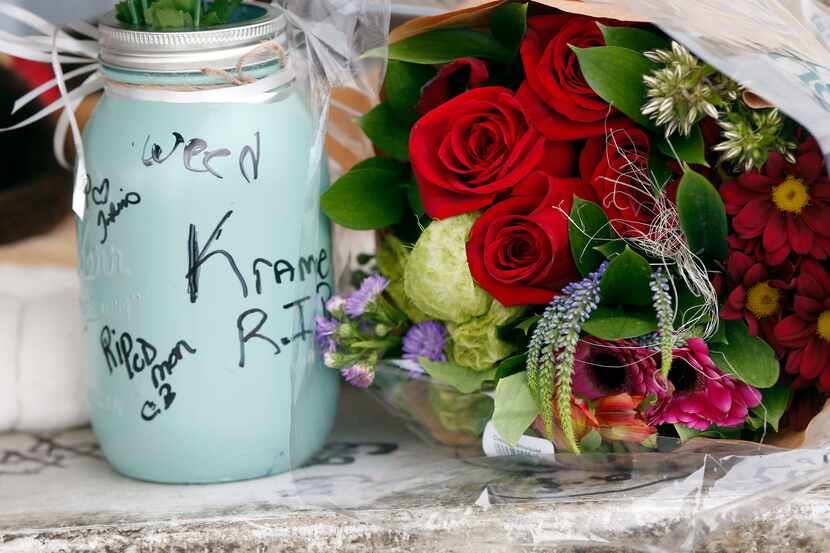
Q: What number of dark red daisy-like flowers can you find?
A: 3